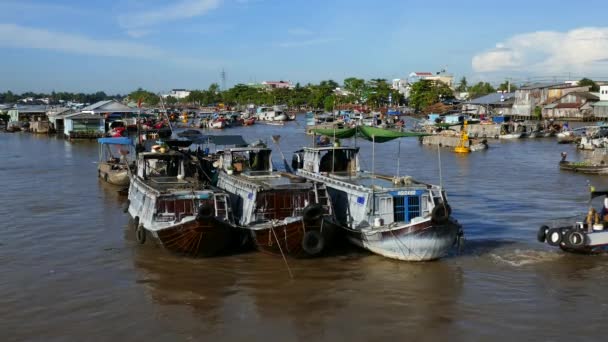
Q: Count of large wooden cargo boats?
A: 3